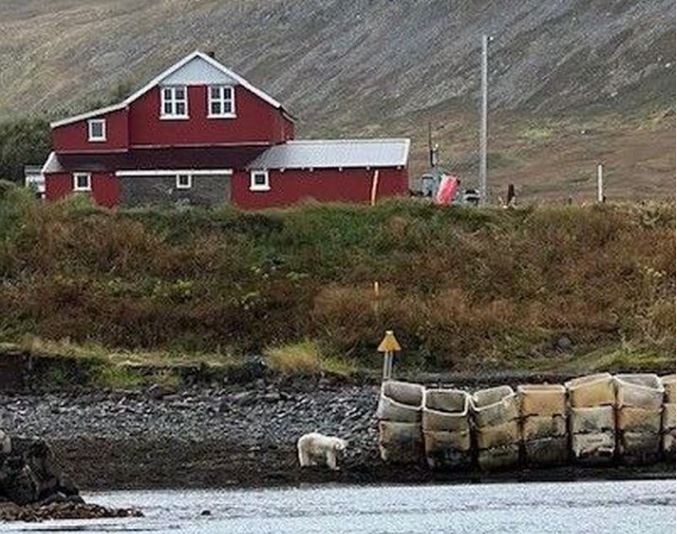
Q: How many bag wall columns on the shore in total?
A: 7